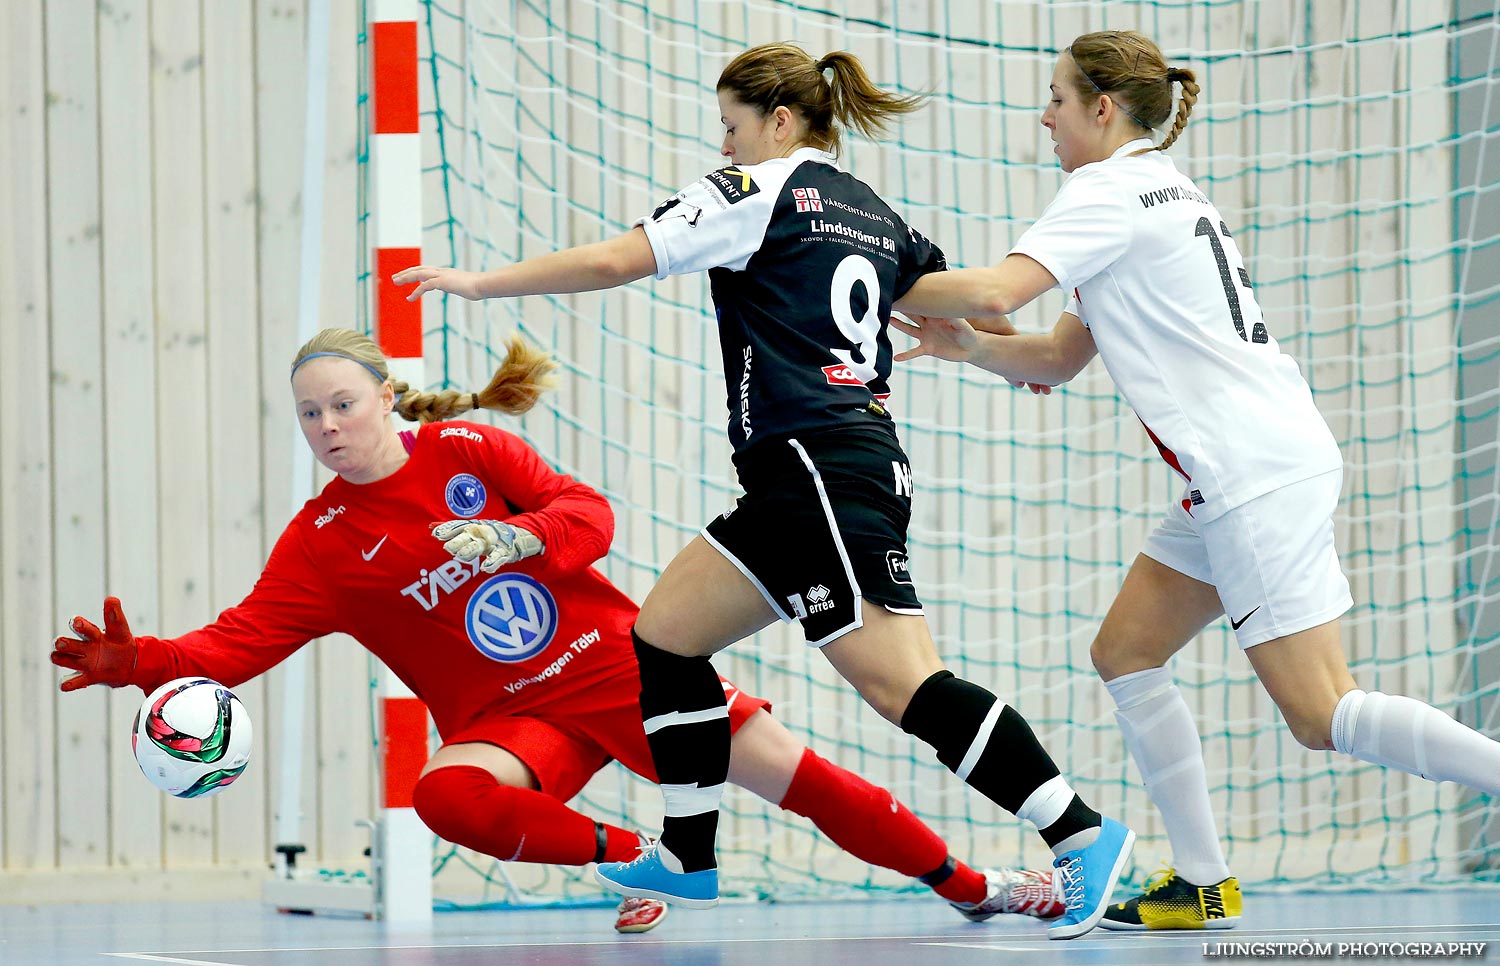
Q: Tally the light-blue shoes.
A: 2